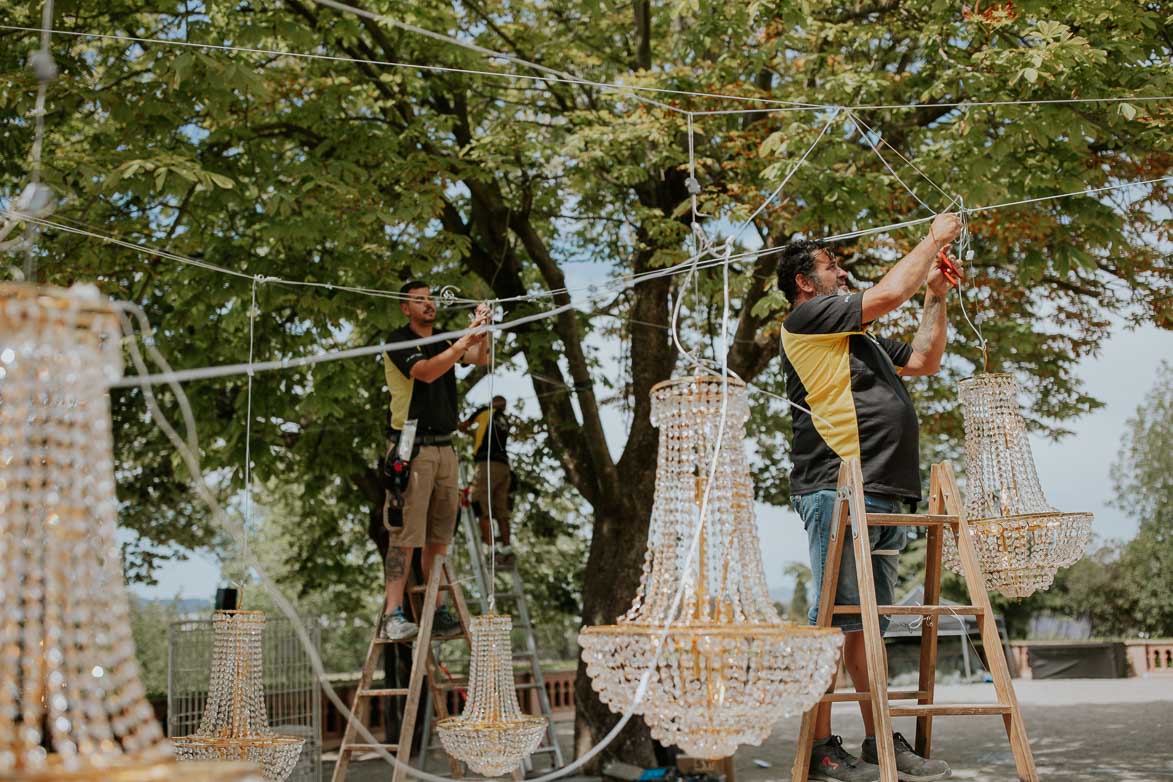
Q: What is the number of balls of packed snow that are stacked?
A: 0